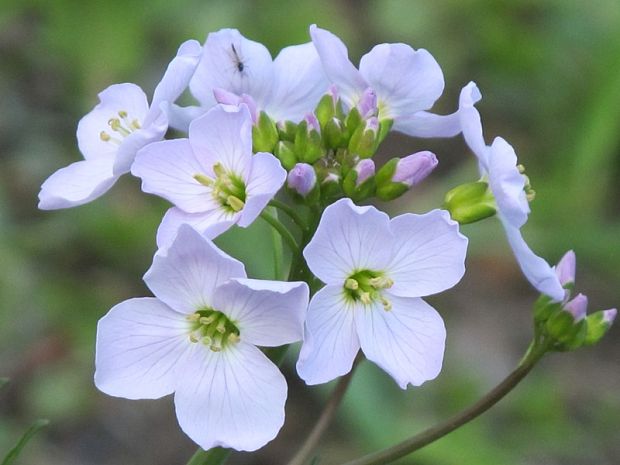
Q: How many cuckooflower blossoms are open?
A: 7